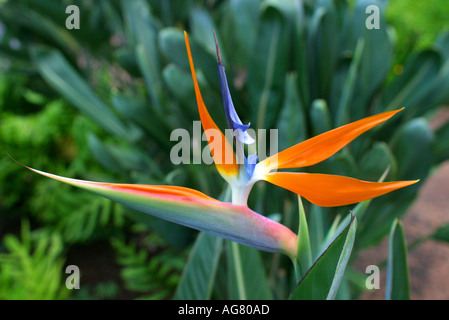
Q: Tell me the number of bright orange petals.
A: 3